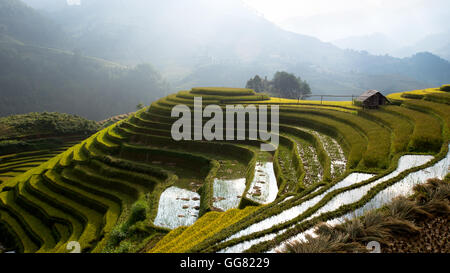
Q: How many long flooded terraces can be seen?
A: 3